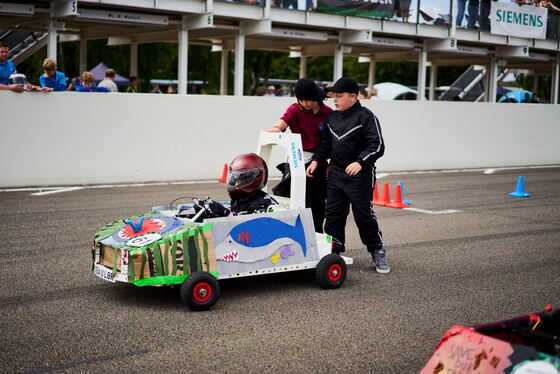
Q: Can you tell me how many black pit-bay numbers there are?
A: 5